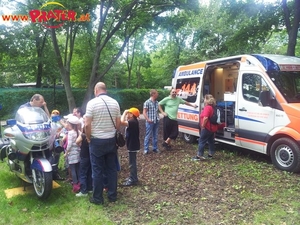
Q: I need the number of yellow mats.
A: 1